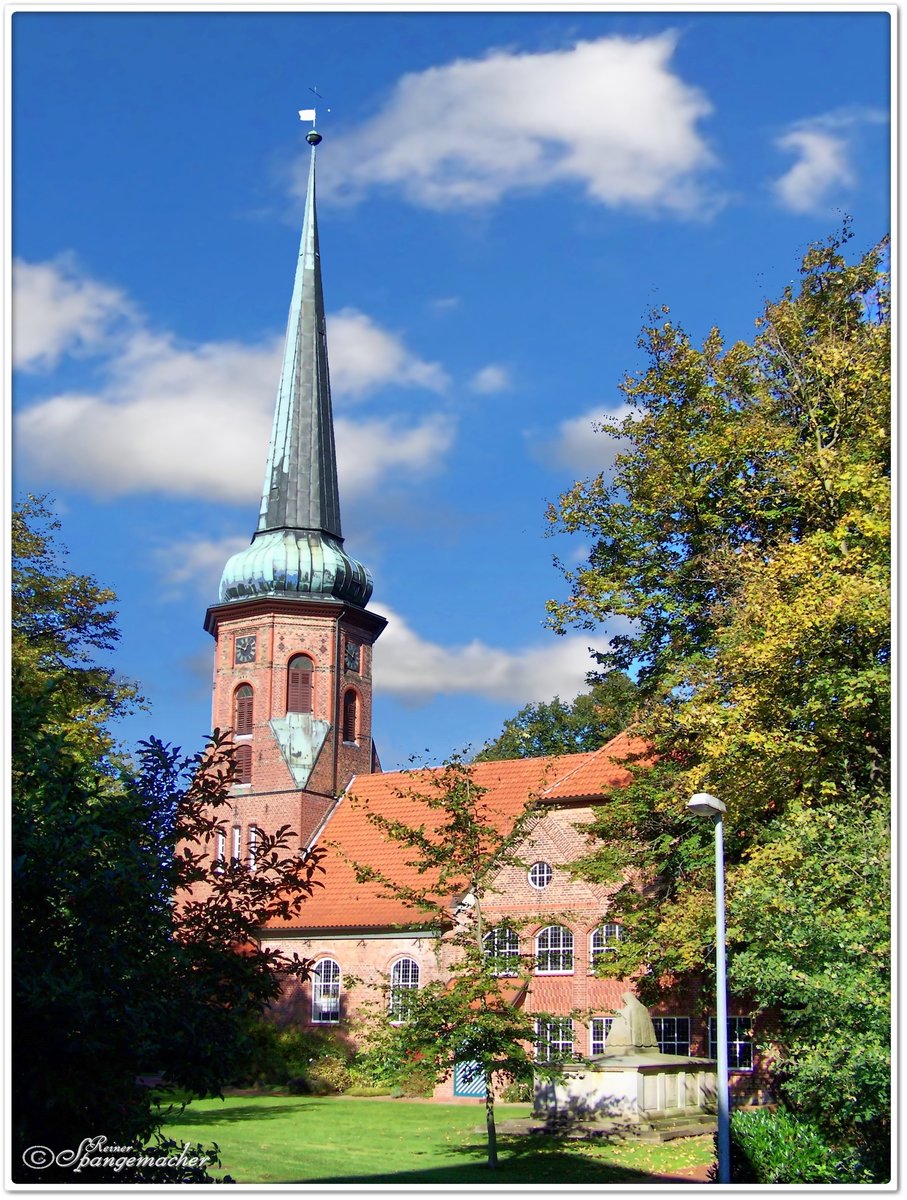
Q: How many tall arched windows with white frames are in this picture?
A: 5